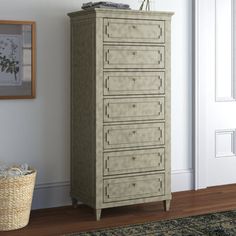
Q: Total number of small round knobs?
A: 7